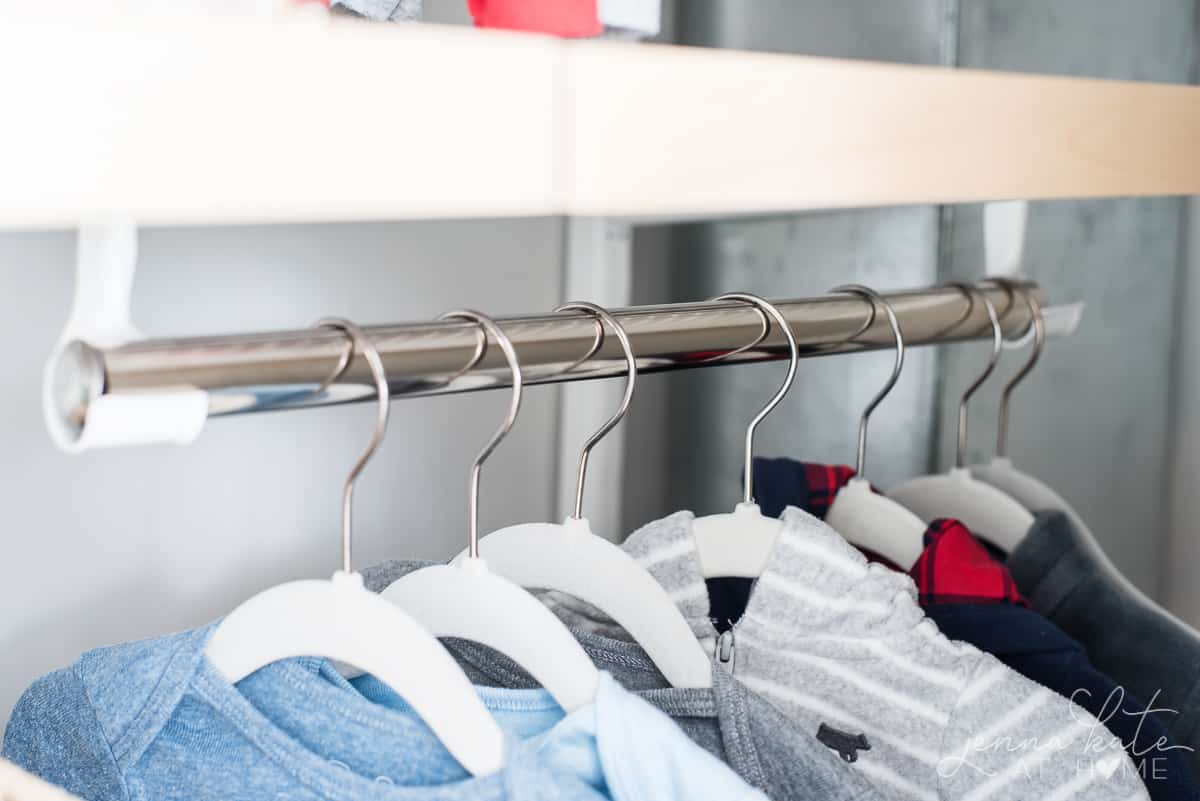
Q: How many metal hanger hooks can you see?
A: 7